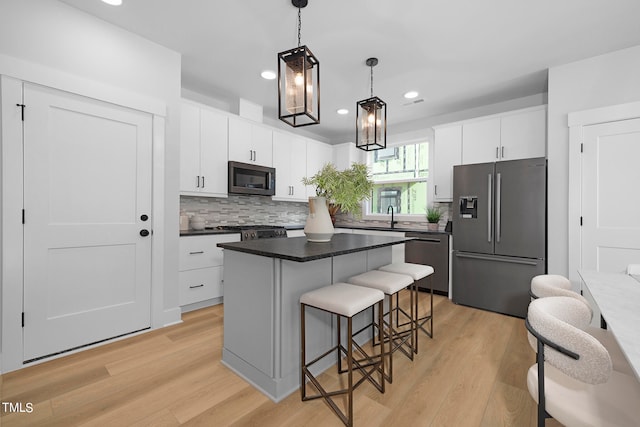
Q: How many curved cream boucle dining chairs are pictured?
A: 2